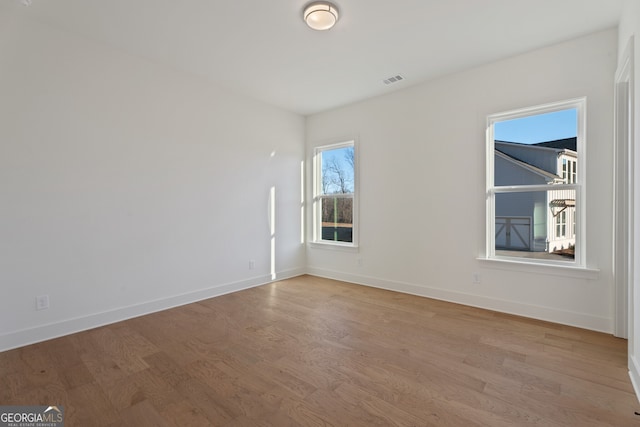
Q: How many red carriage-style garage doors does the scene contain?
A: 0